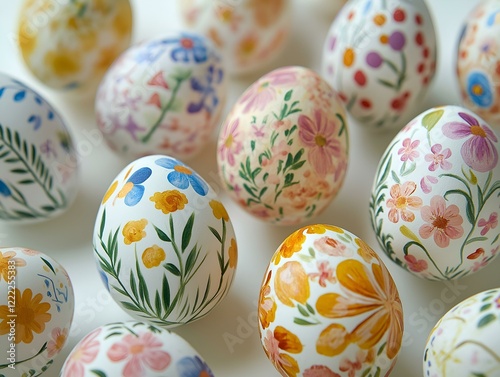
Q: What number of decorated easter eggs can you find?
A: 13